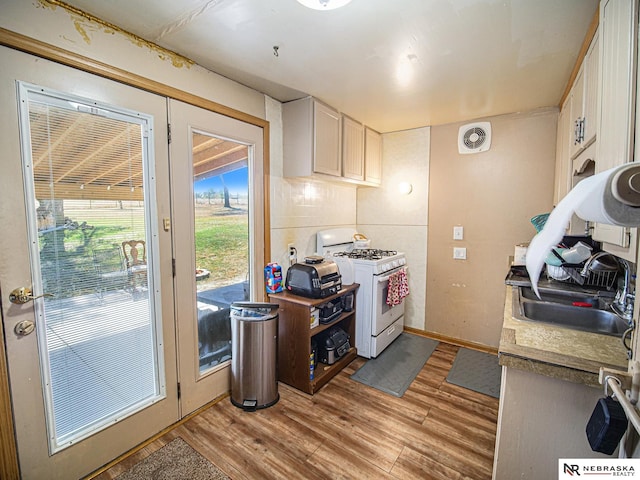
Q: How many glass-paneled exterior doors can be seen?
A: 2